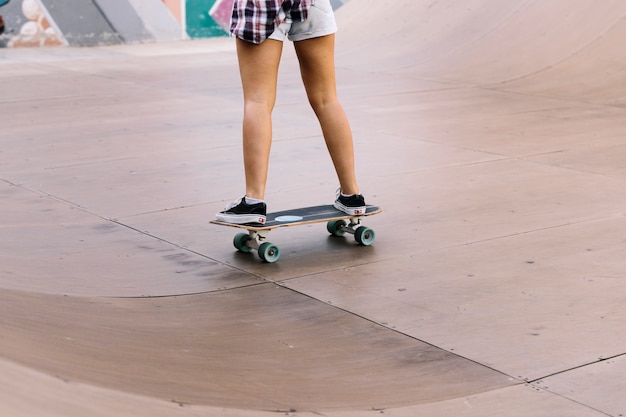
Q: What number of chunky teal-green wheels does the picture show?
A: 4